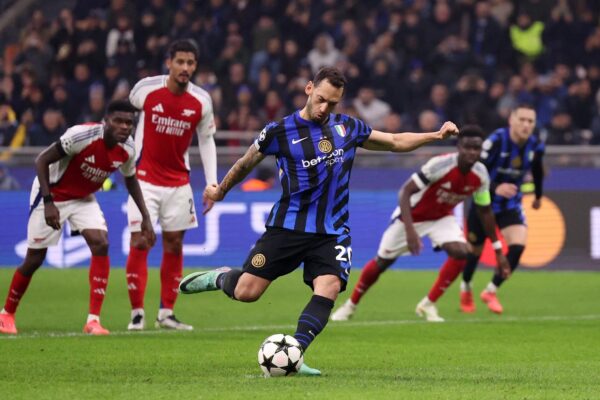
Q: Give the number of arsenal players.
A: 3